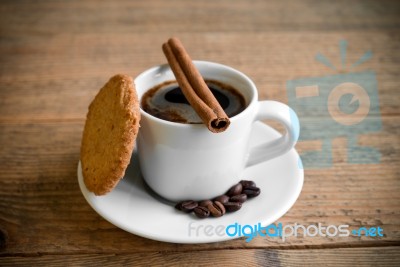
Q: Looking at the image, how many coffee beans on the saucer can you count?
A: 11